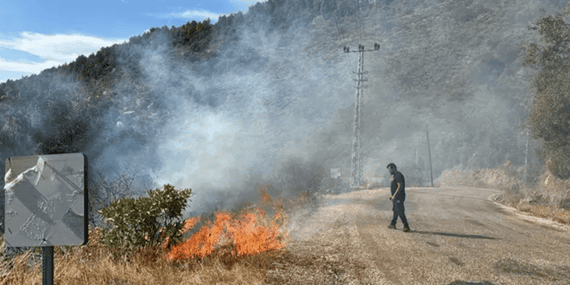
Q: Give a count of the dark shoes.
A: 2